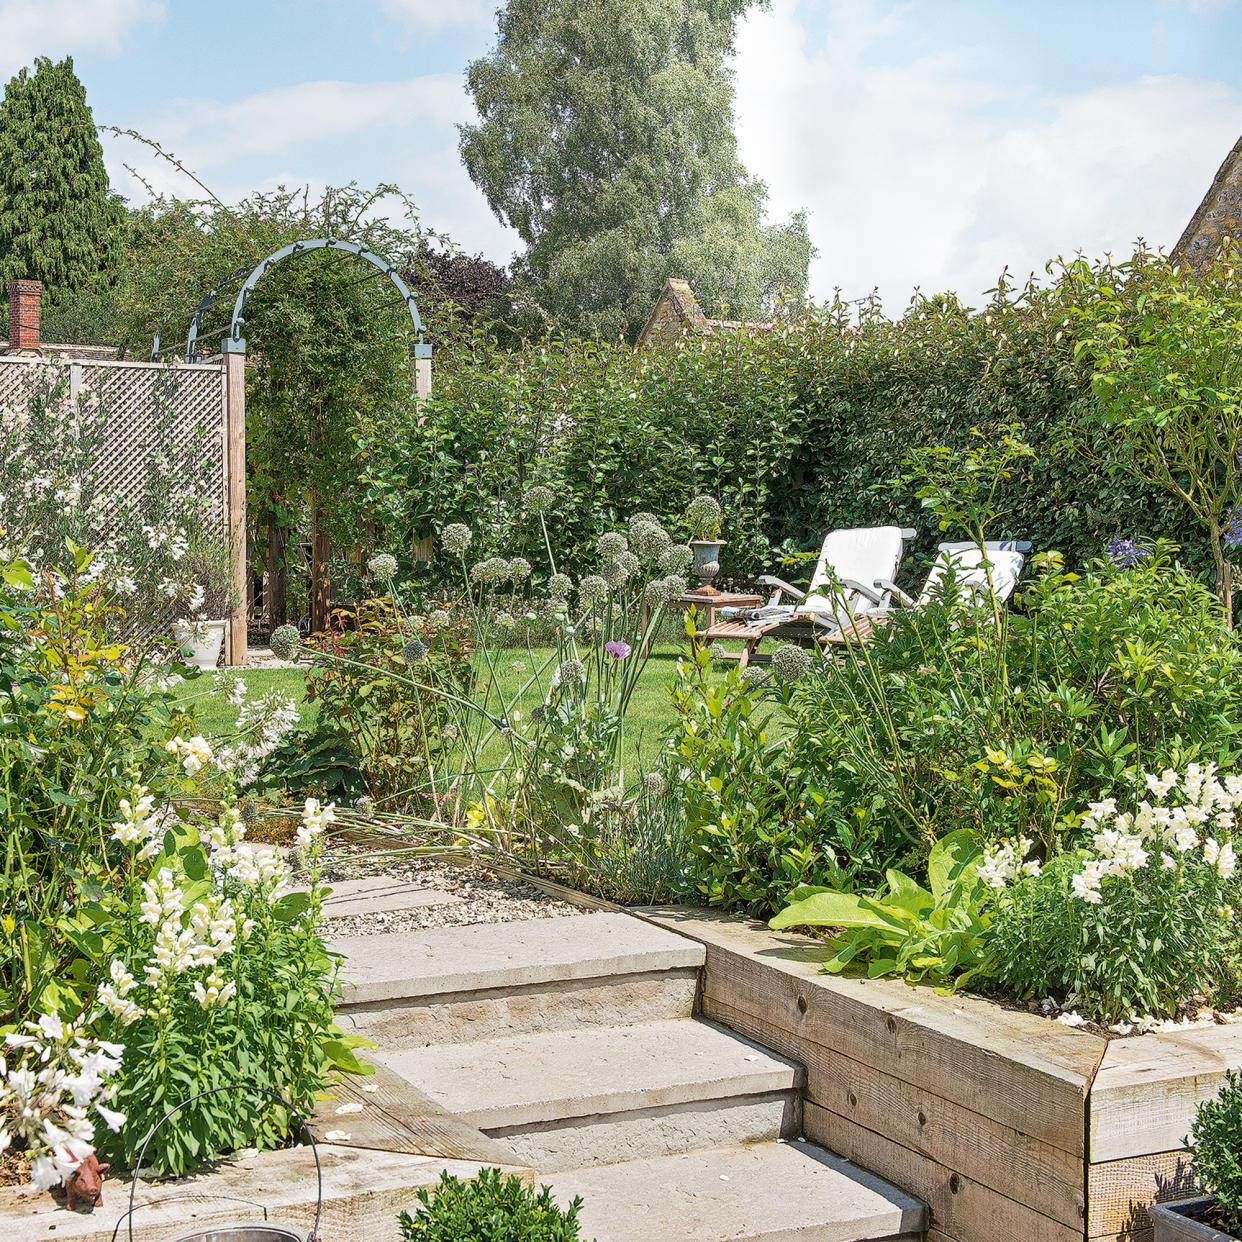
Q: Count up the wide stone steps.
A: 3